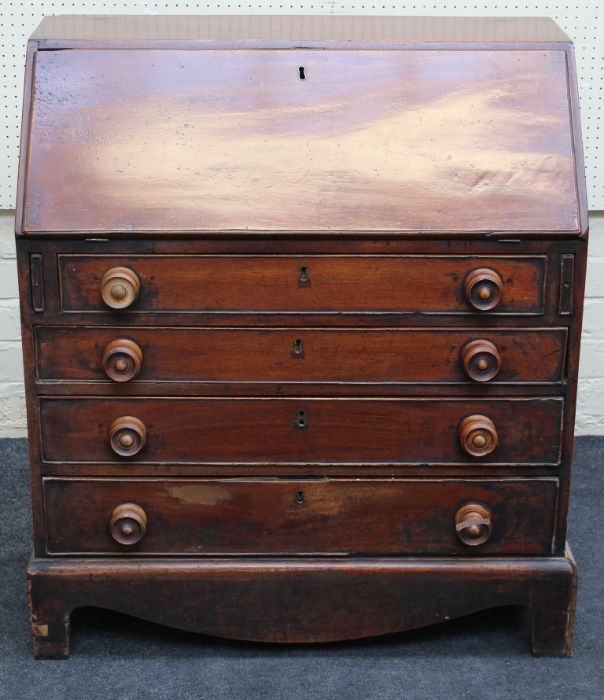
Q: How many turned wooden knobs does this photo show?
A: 8